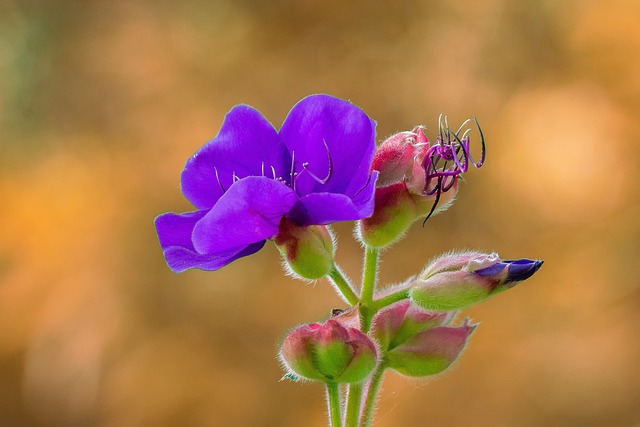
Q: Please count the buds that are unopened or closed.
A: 3